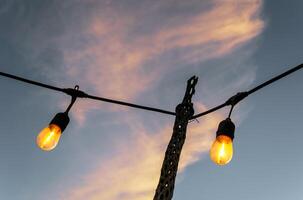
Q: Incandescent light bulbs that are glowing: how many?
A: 2